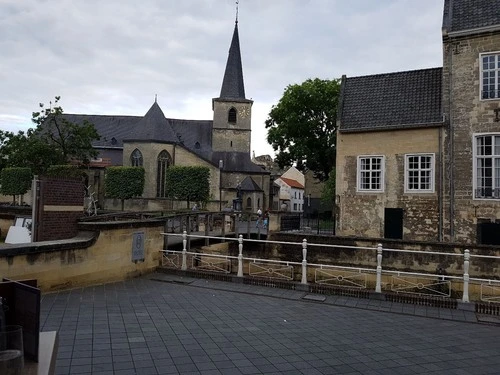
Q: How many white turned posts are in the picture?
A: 5